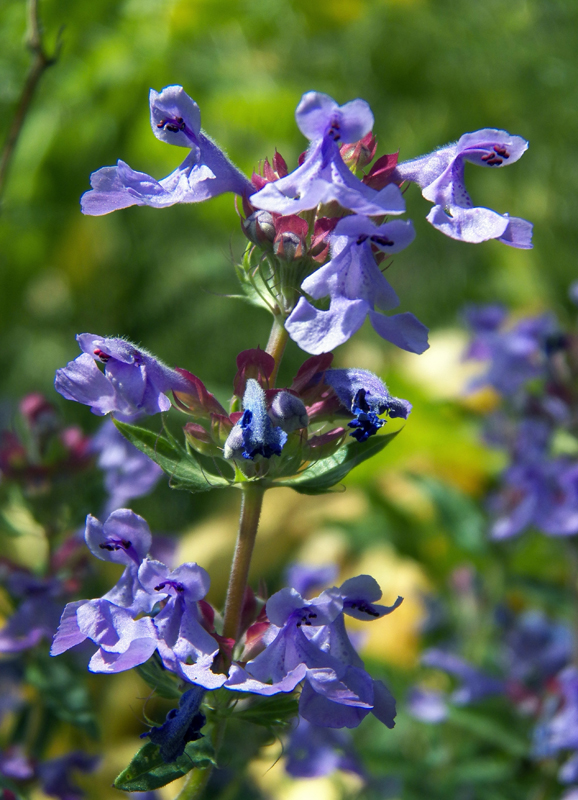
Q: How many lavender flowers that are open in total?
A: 9